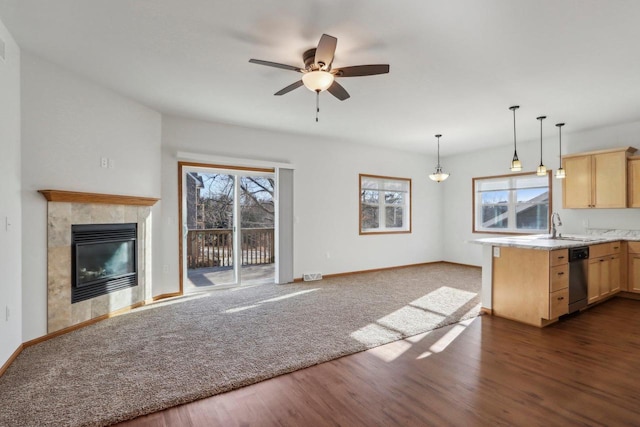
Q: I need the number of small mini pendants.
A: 3